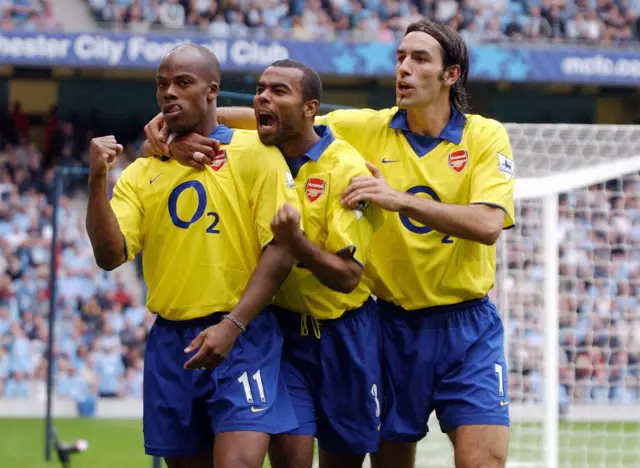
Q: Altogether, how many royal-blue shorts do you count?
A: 3